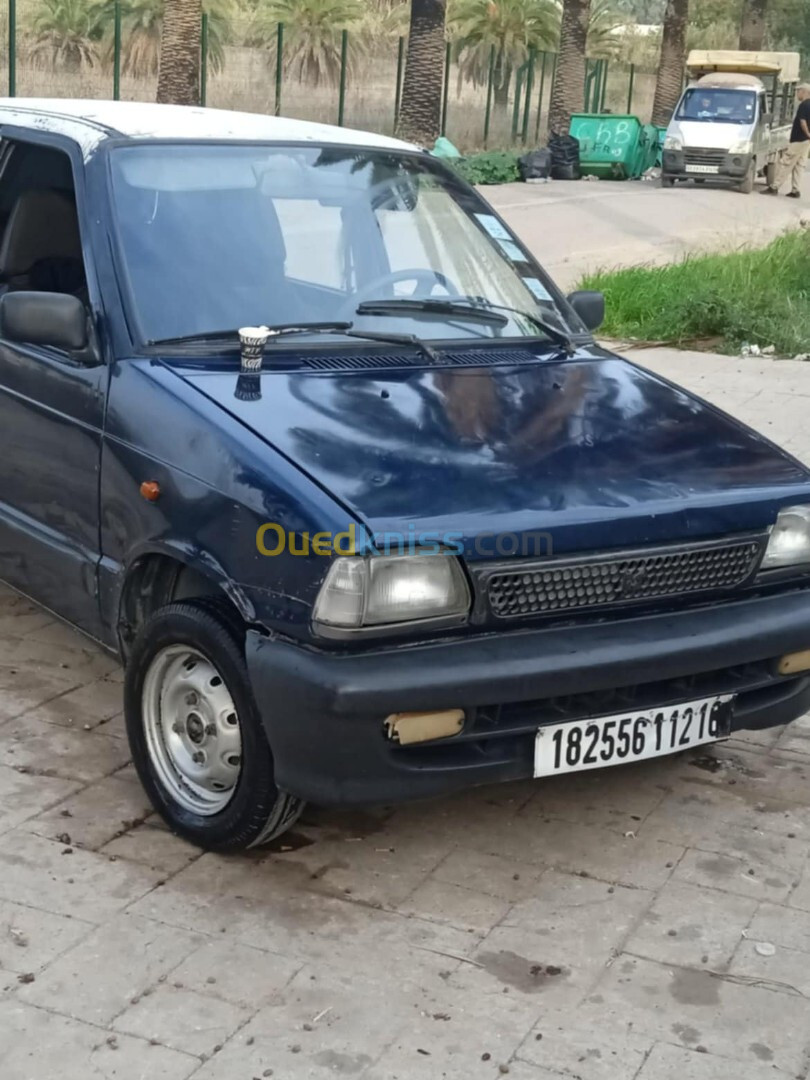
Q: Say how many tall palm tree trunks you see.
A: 5